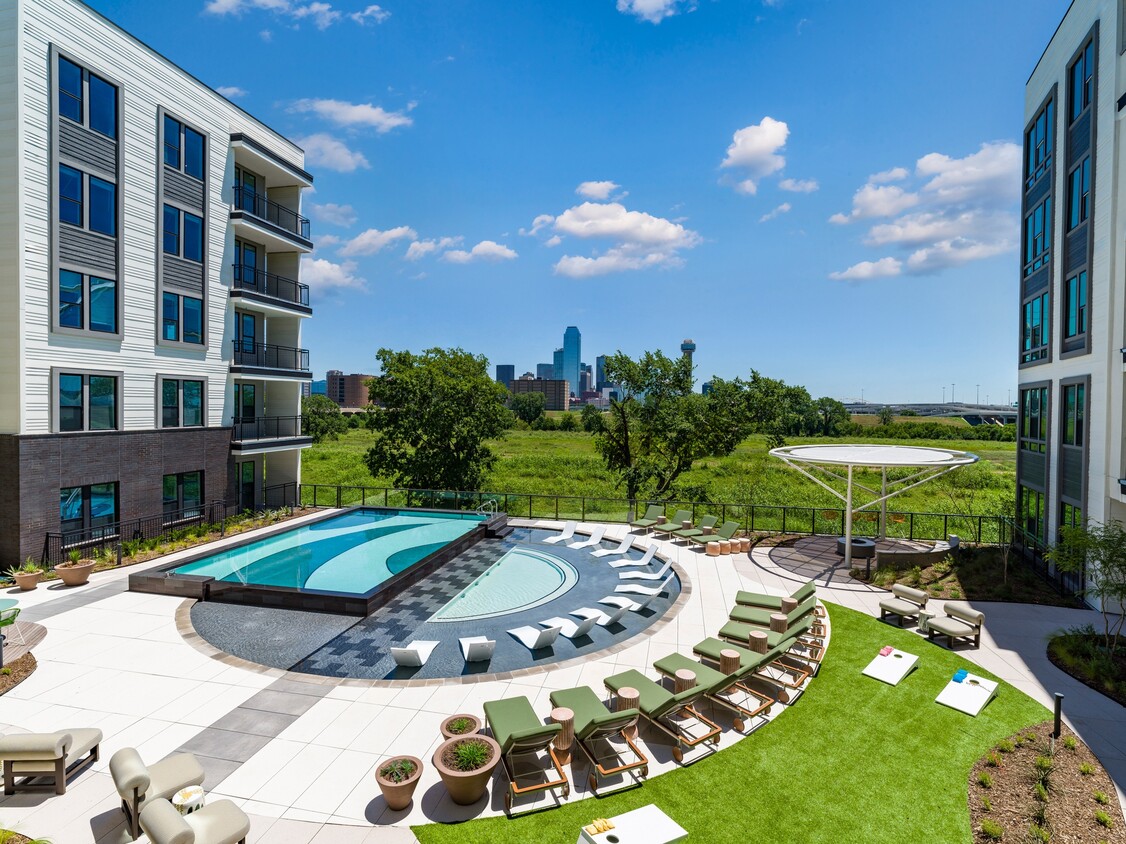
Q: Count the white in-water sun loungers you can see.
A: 12